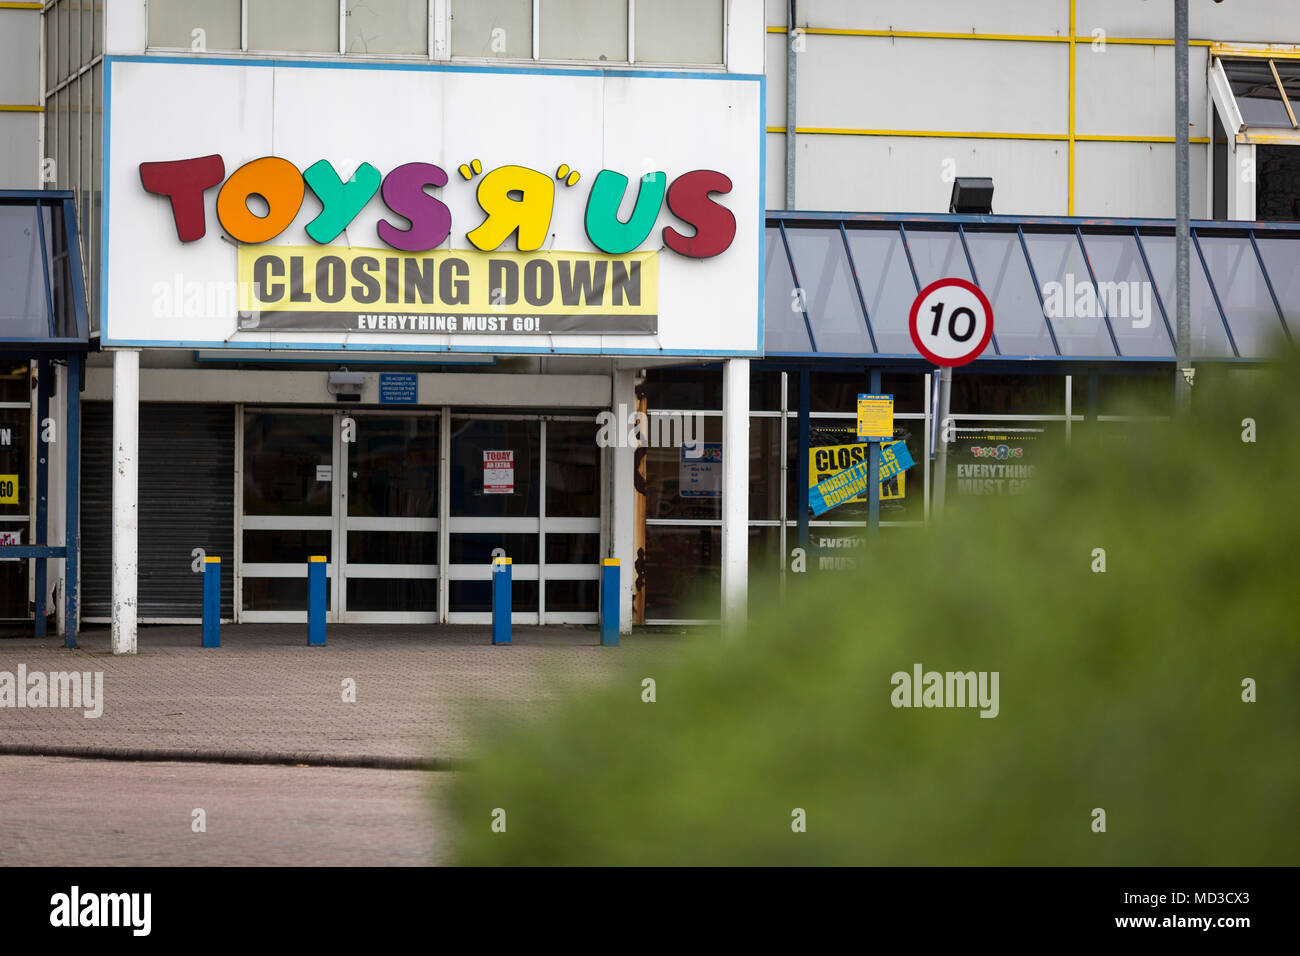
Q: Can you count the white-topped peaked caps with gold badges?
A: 0